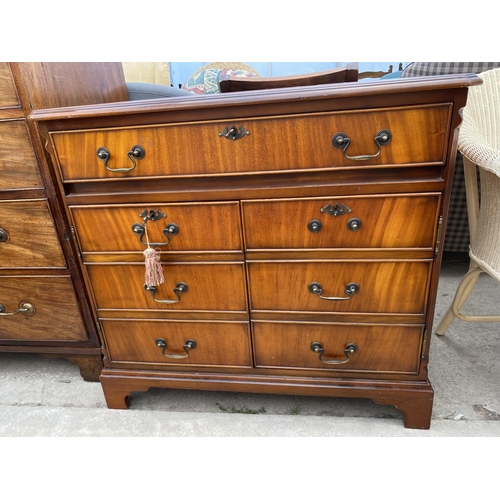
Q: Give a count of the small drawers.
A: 6